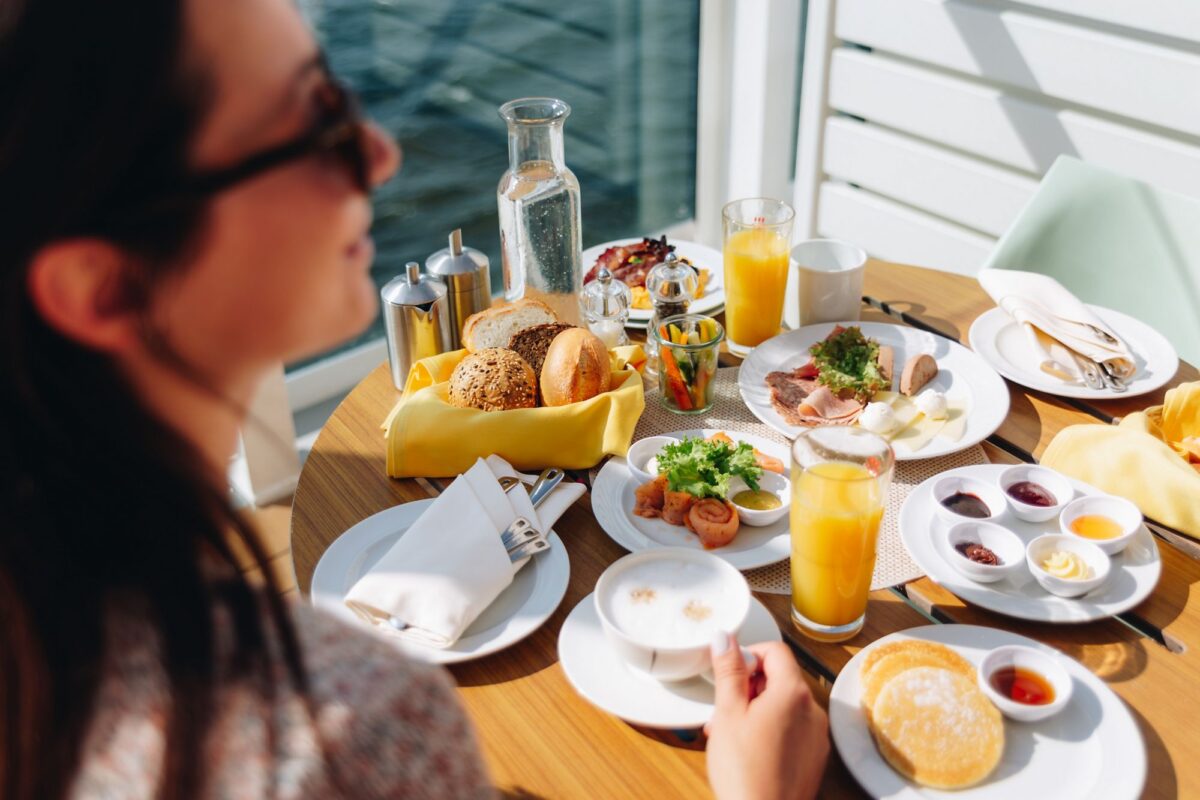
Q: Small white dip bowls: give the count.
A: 8